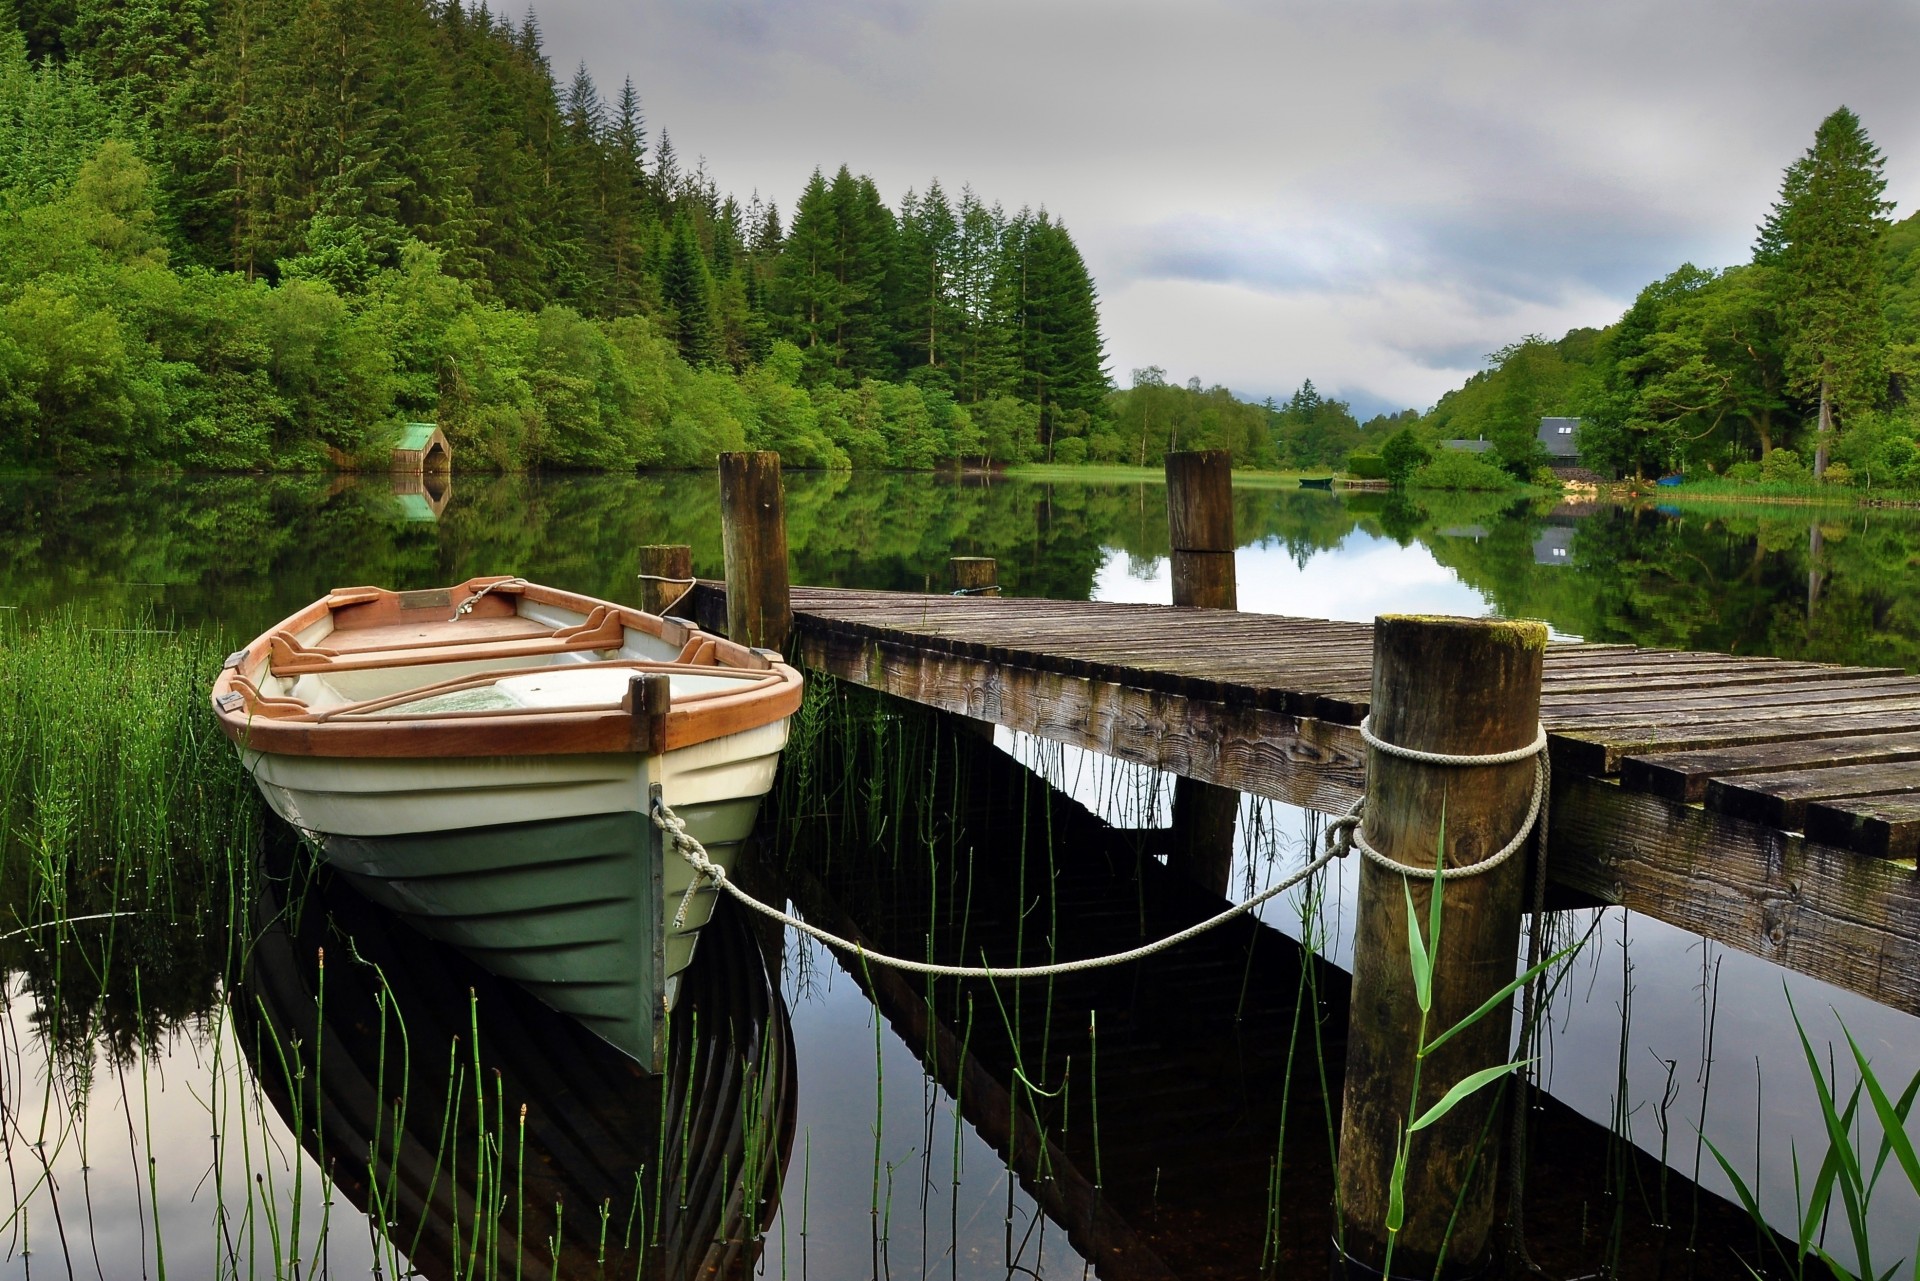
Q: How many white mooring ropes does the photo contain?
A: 2